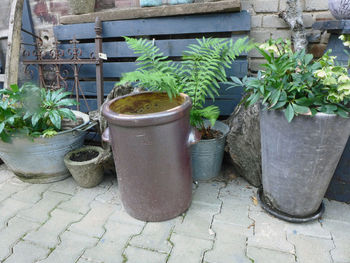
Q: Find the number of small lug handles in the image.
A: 2